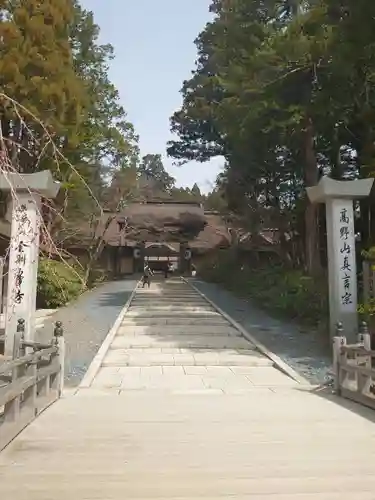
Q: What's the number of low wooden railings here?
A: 2